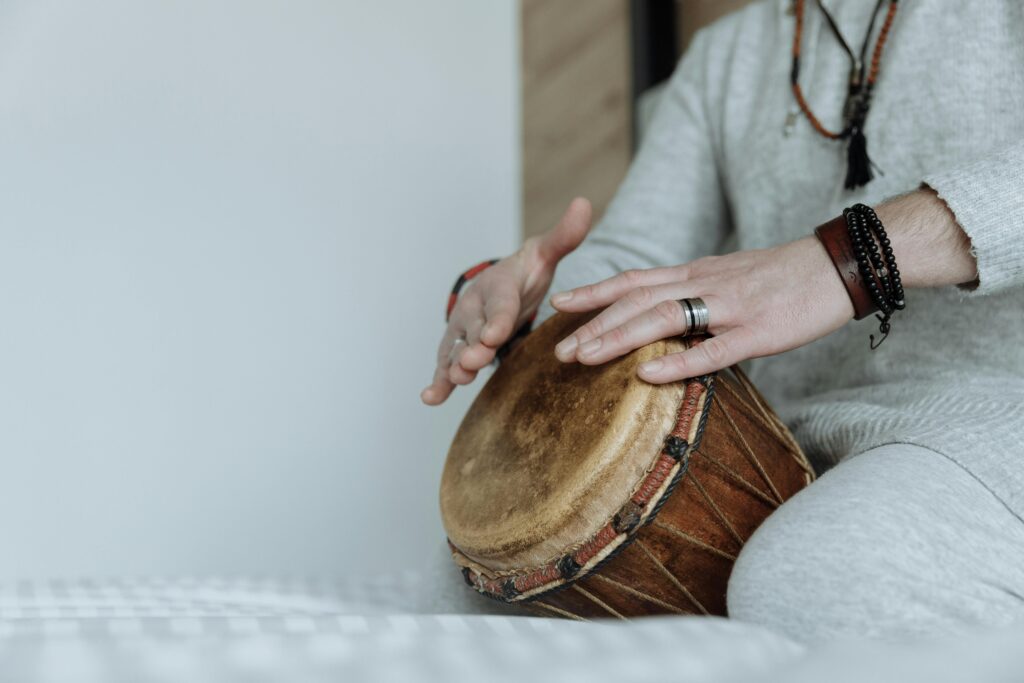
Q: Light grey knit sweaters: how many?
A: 1